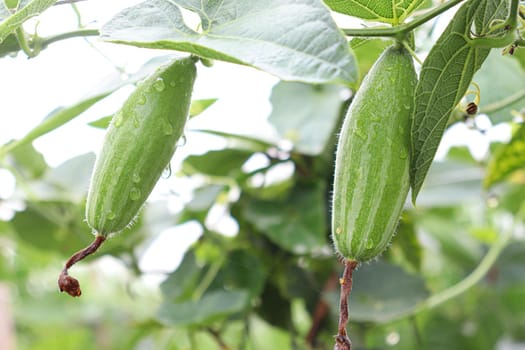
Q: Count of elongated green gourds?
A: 2